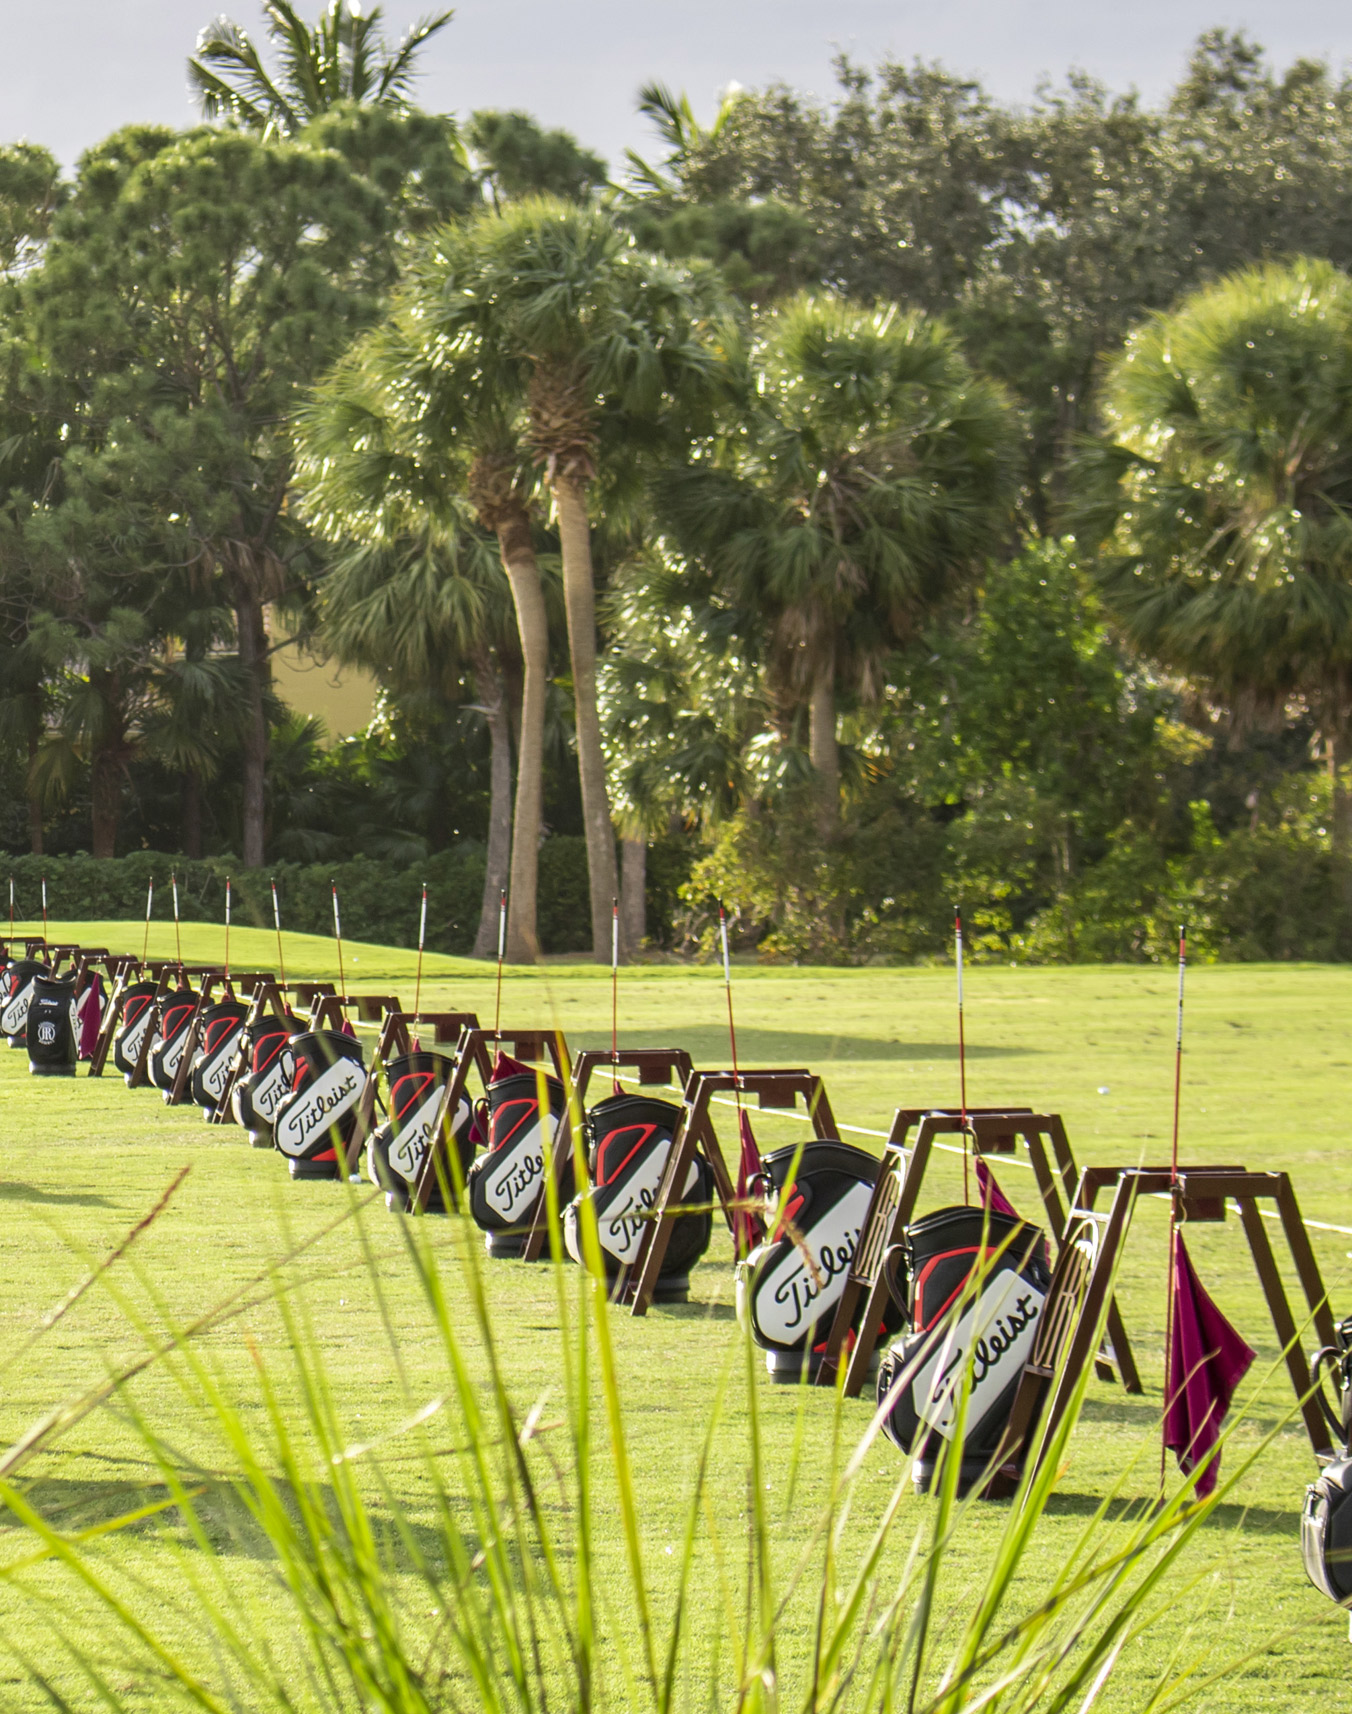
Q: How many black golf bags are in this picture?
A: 15